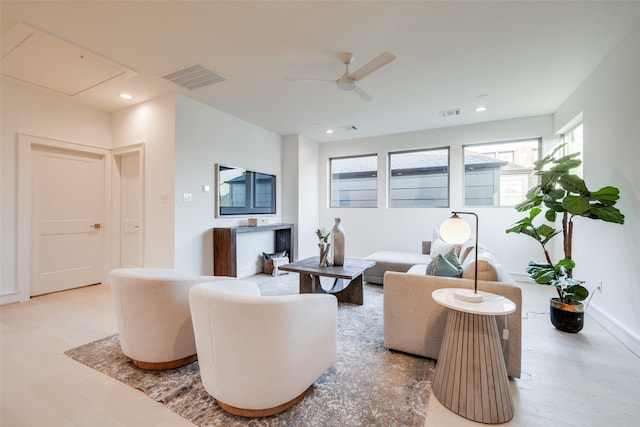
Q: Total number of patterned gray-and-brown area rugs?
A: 1